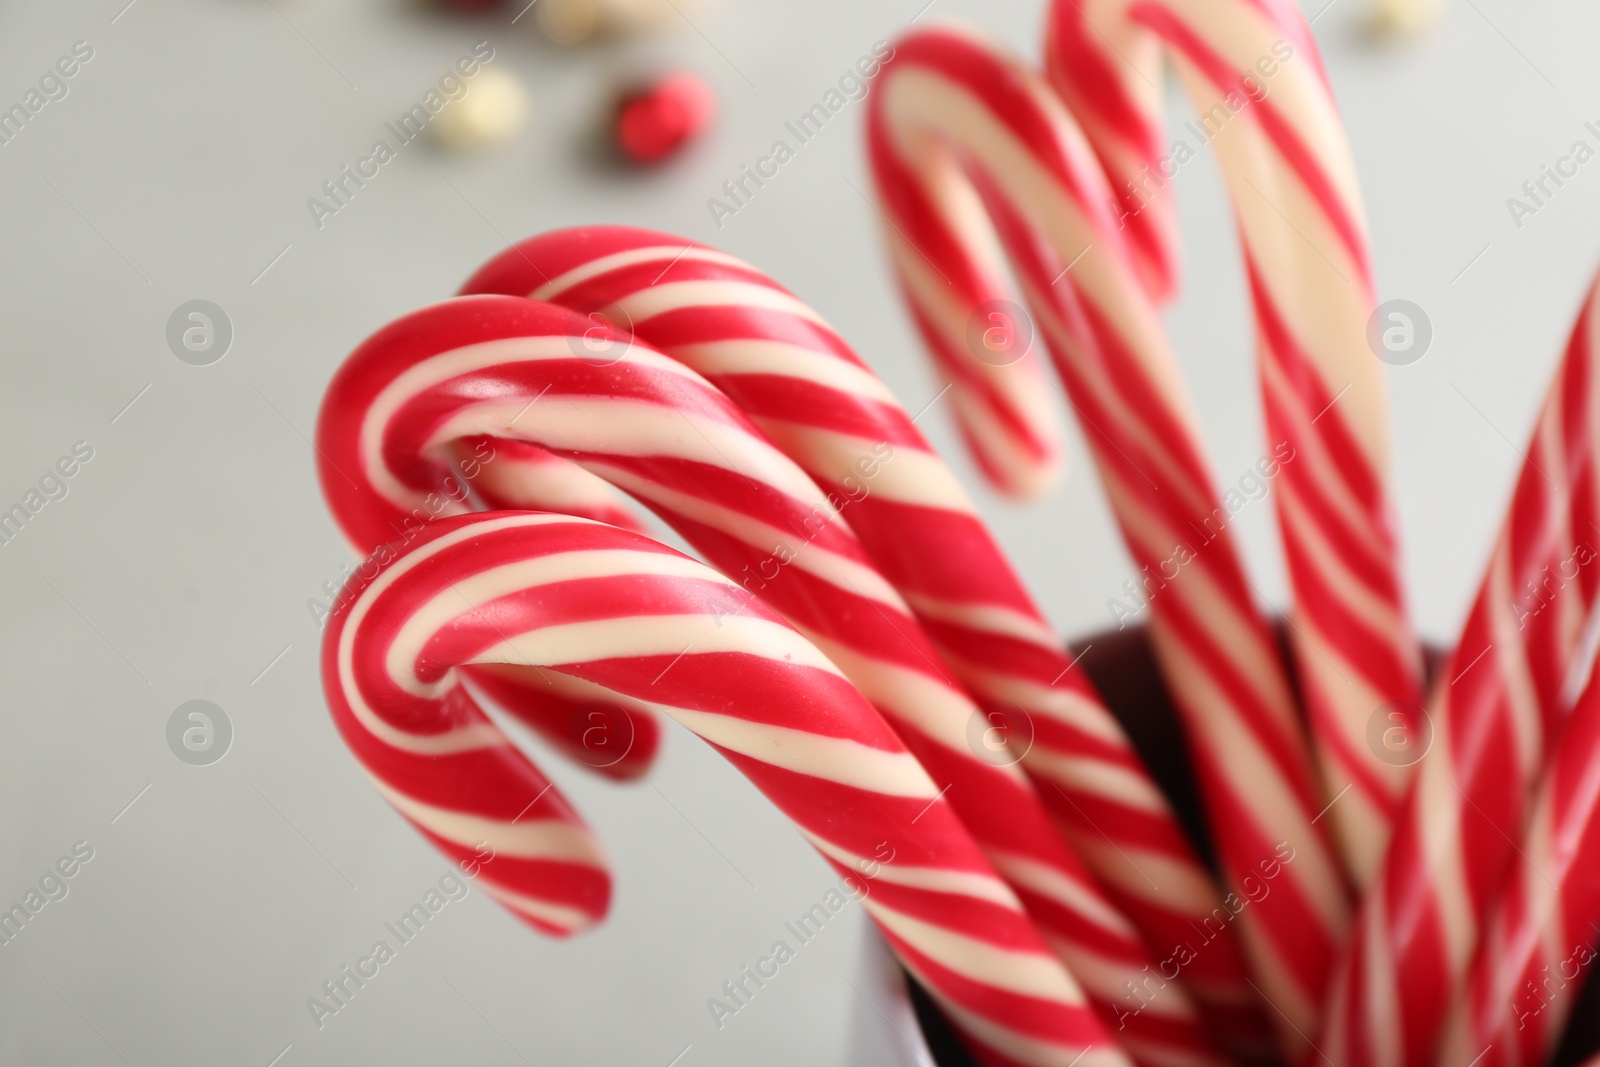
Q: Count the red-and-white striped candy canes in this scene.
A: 7